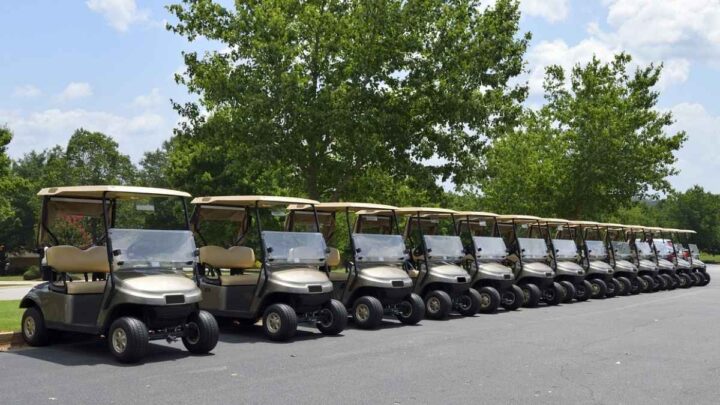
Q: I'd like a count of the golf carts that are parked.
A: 13